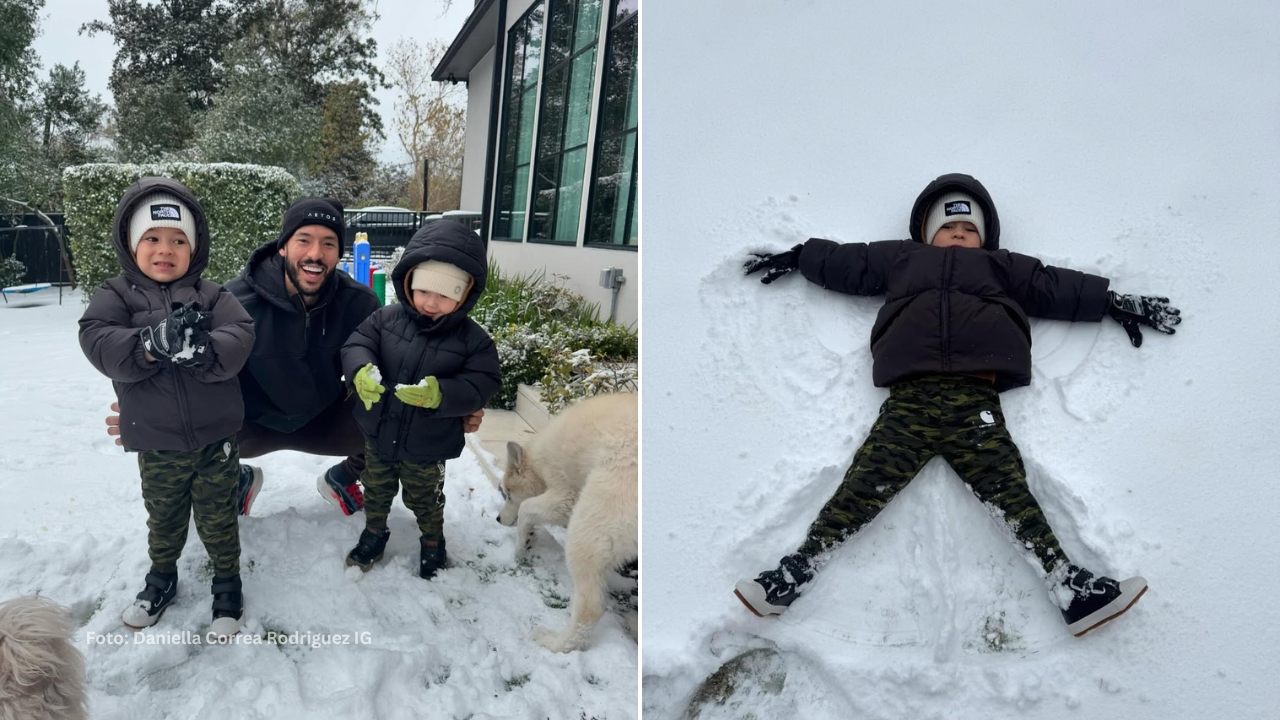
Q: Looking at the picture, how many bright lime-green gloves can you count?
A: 2